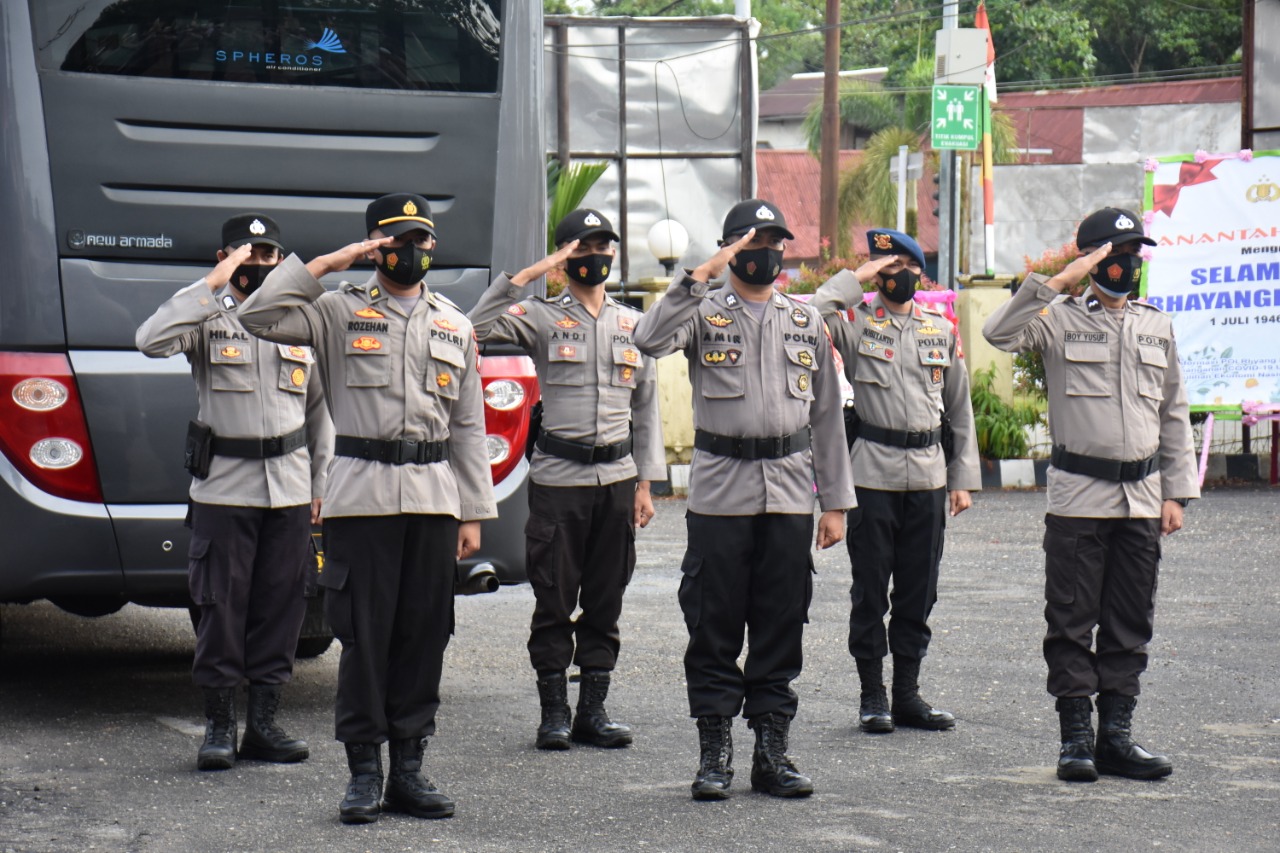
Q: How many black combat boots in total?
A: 12